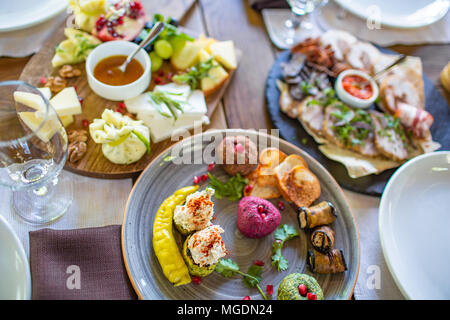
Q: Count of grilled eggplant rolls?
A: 3